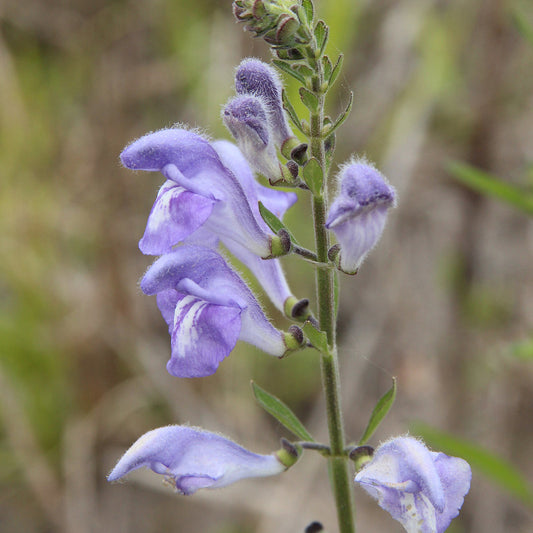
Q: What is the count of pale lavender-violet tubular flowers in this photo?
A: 8